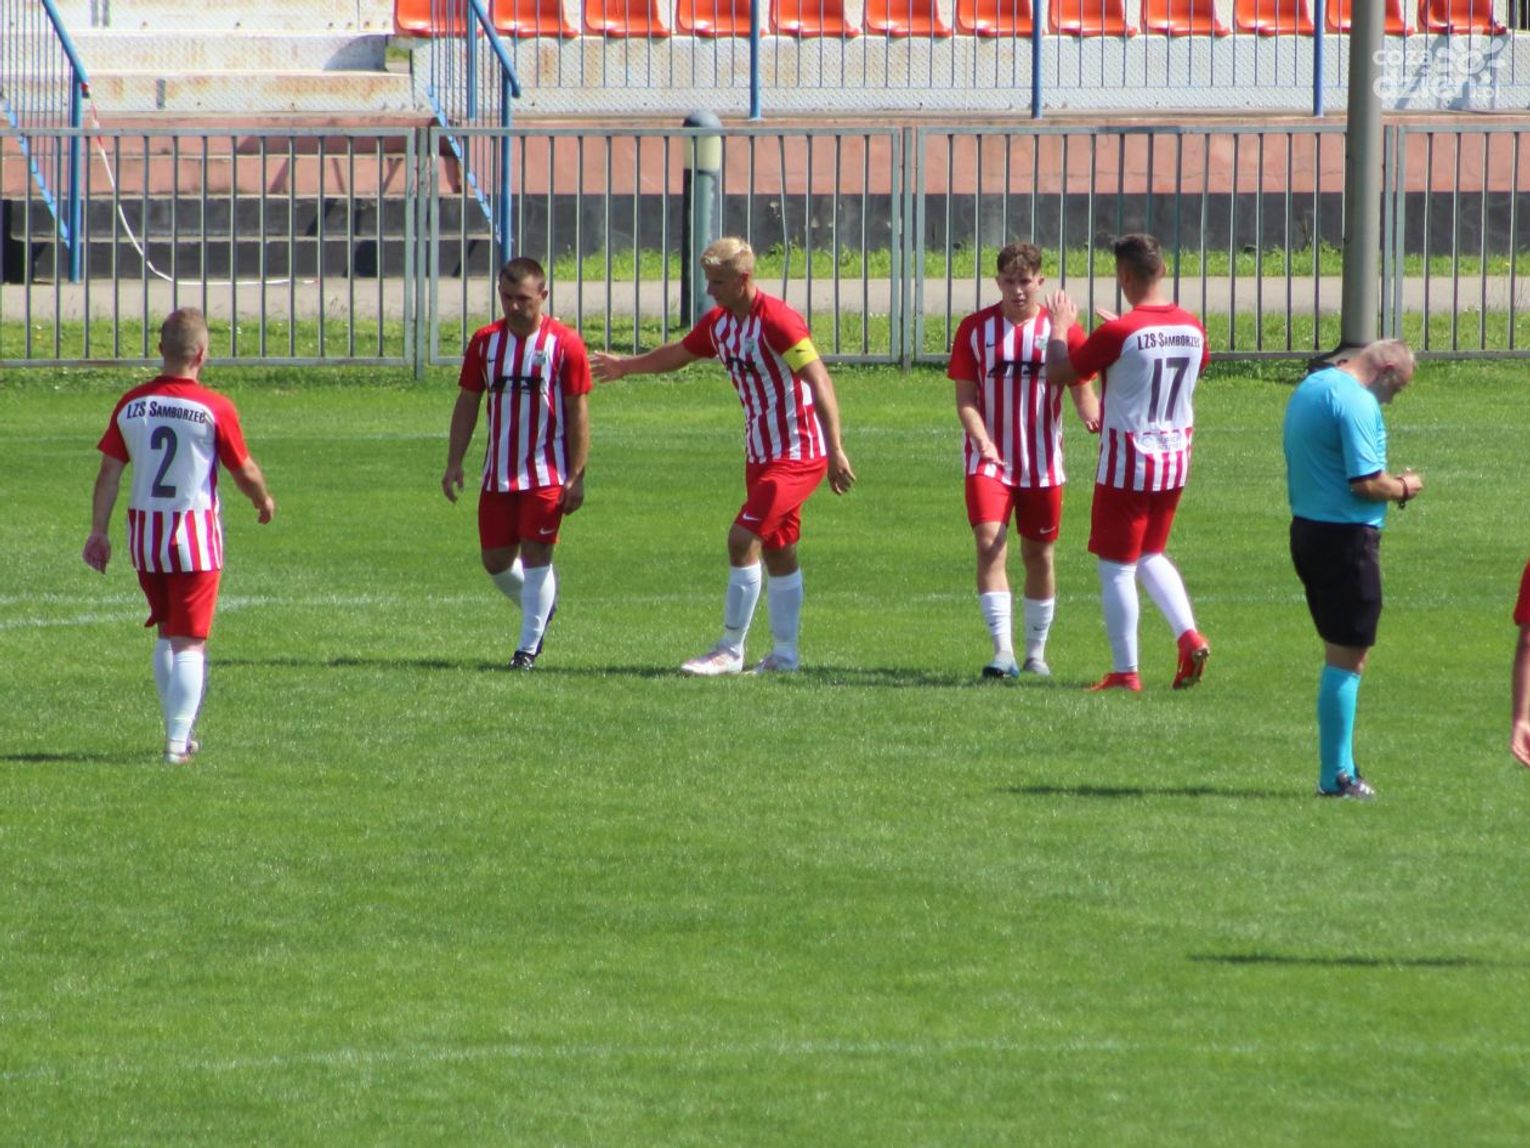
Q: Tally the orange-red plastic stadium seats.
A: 12